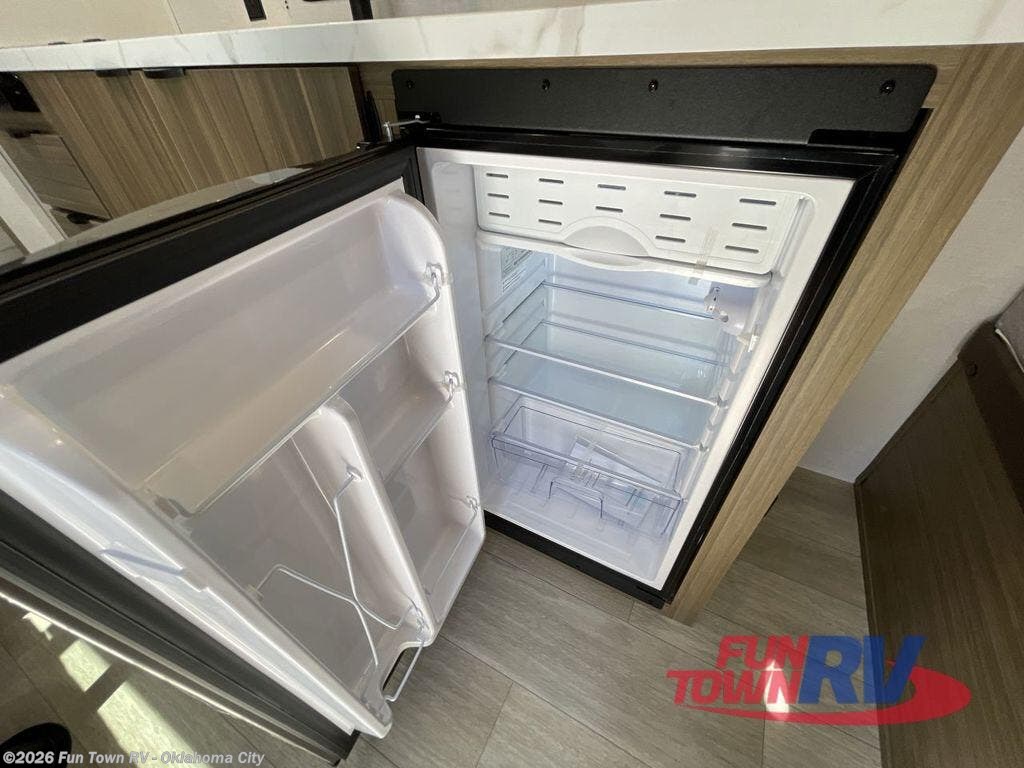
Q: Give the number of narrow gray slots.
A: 14